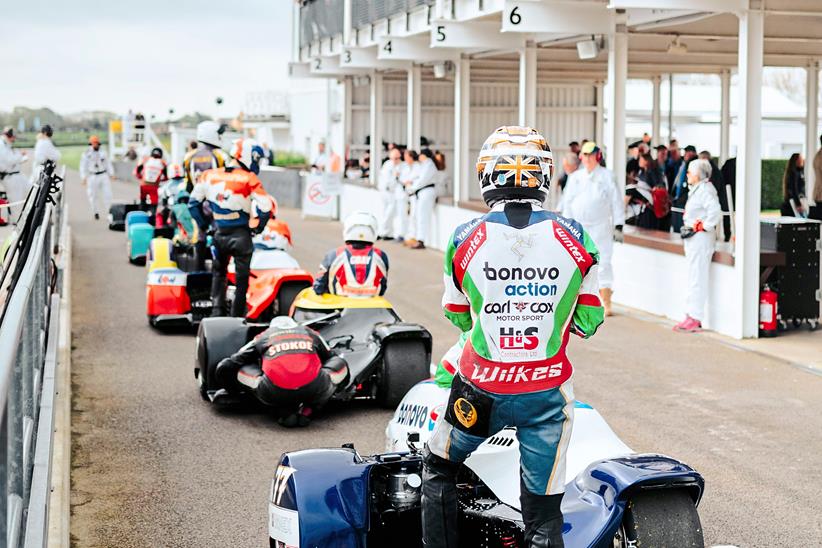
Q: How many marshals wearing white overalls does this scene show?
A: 8